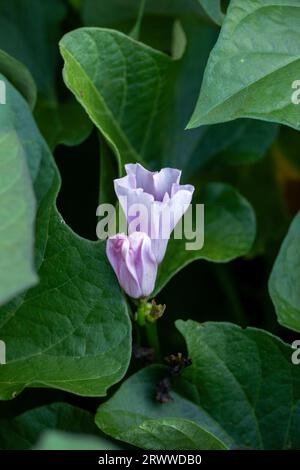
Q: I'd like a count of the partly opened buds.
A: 2